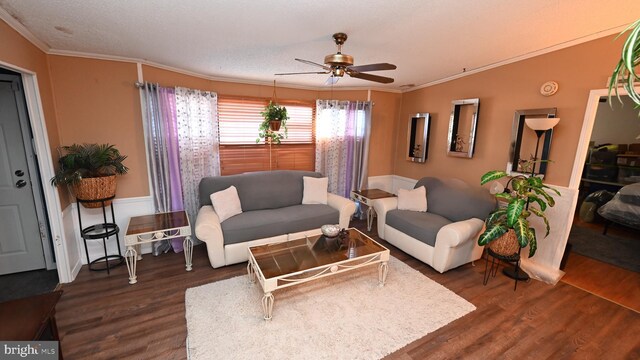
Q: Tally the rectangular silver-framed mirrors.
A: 3